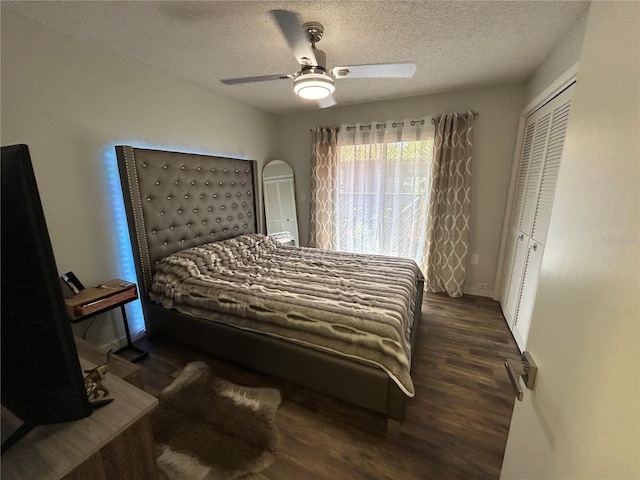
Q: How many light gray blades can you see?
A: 4